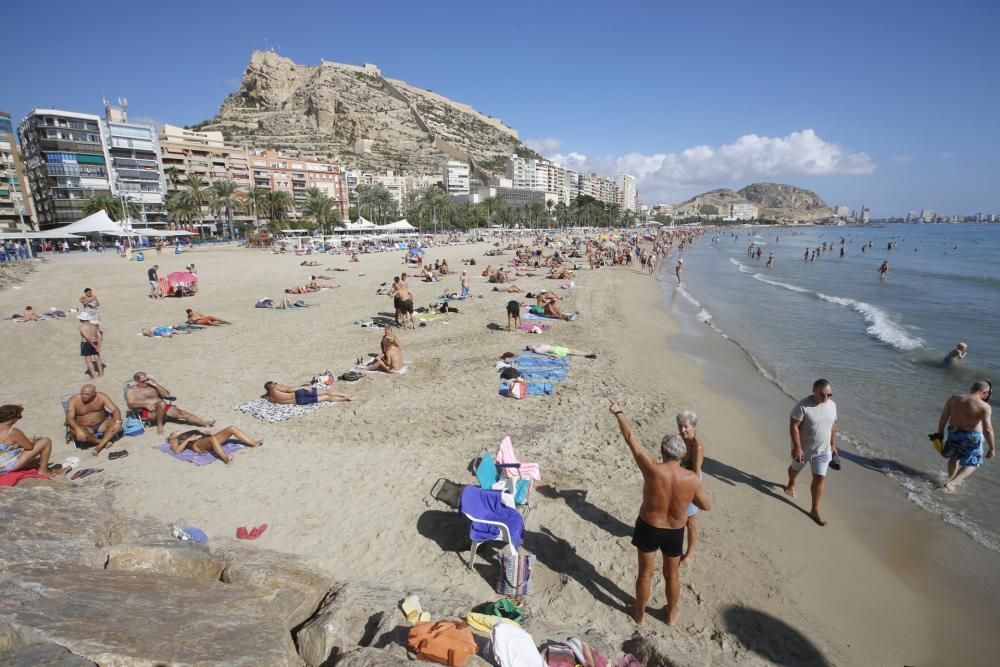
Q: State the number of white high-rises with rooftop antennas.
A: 1